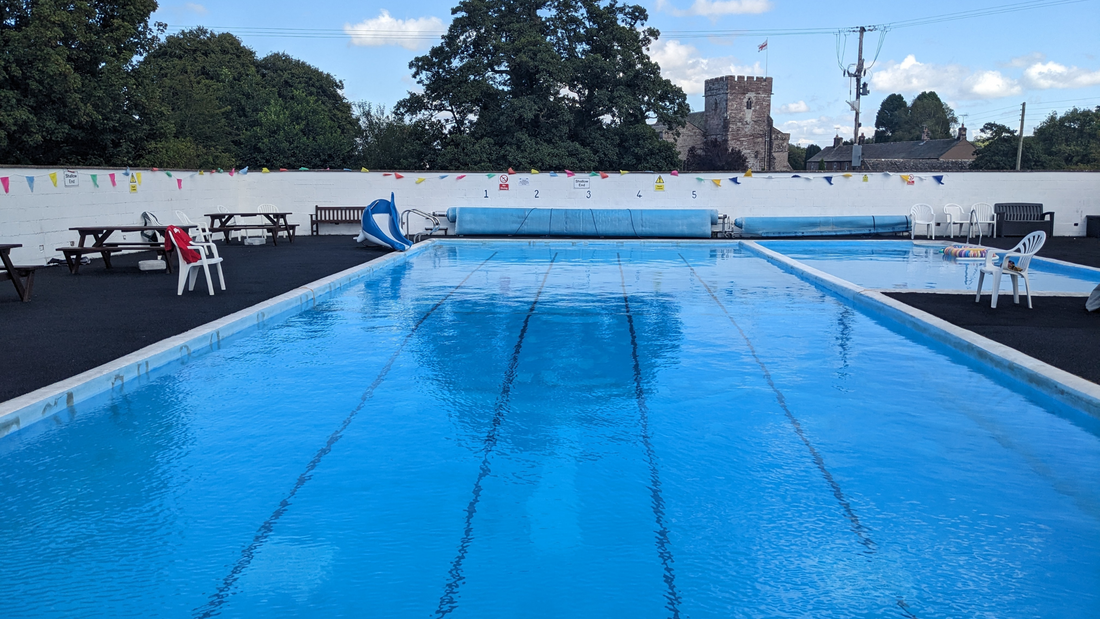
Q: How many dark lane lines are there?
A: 4